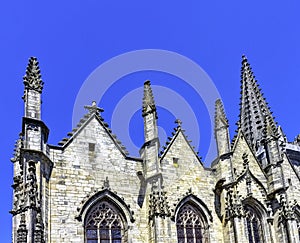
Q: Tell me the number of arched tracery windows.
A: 3